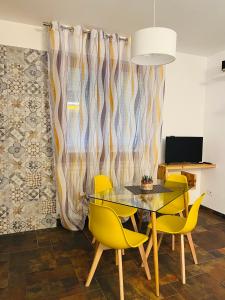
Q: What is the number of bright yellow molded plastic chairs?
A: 4